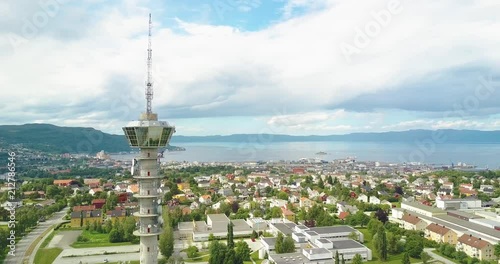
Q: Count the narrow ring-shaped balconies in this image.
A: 5